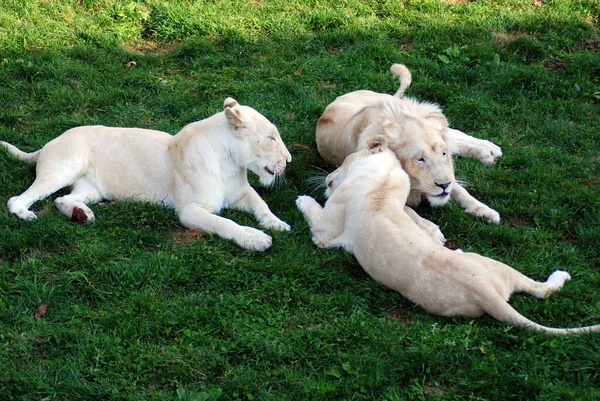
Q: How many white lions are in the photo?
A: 3